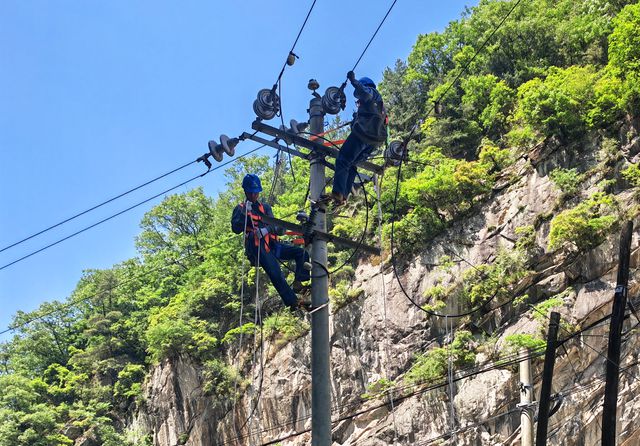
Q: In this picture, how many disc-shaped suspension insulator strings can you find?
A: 5